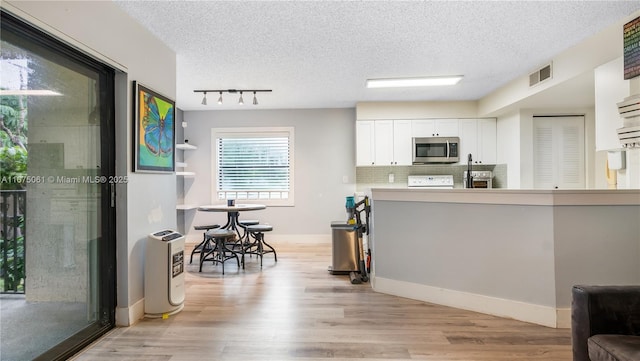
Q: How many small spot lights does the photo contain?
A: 4